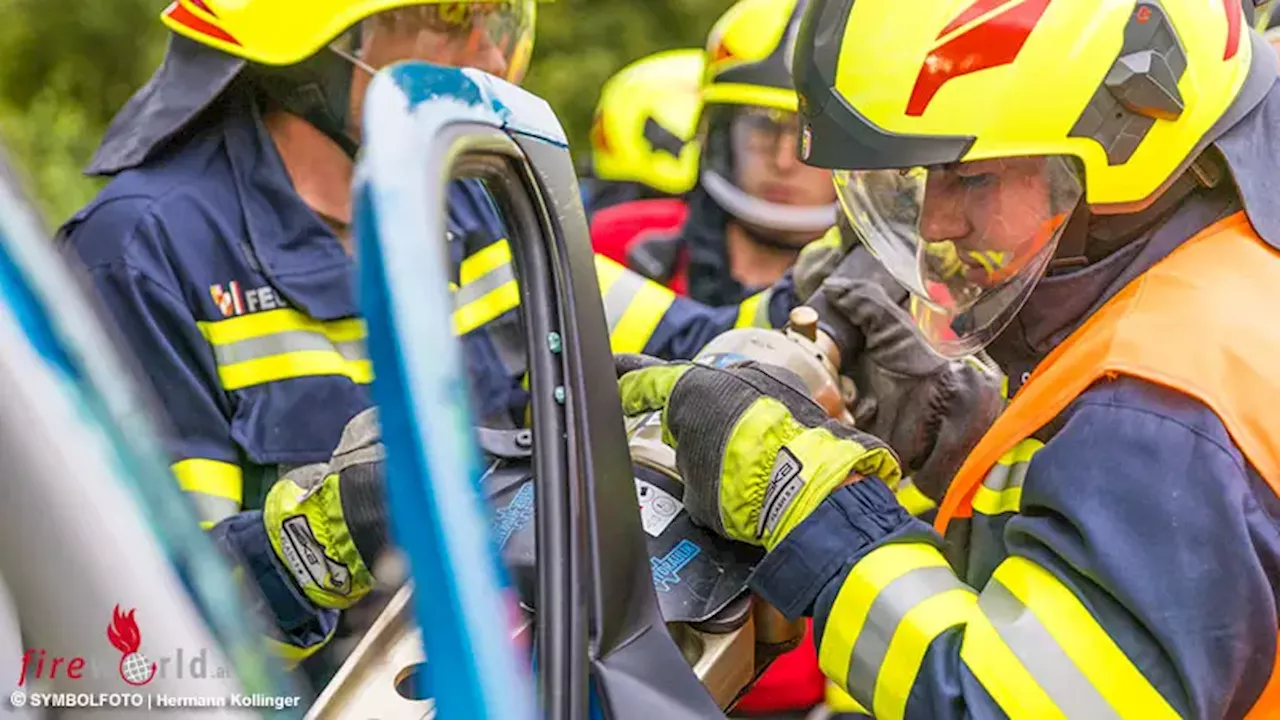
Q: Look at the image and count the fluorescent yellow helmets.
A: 4